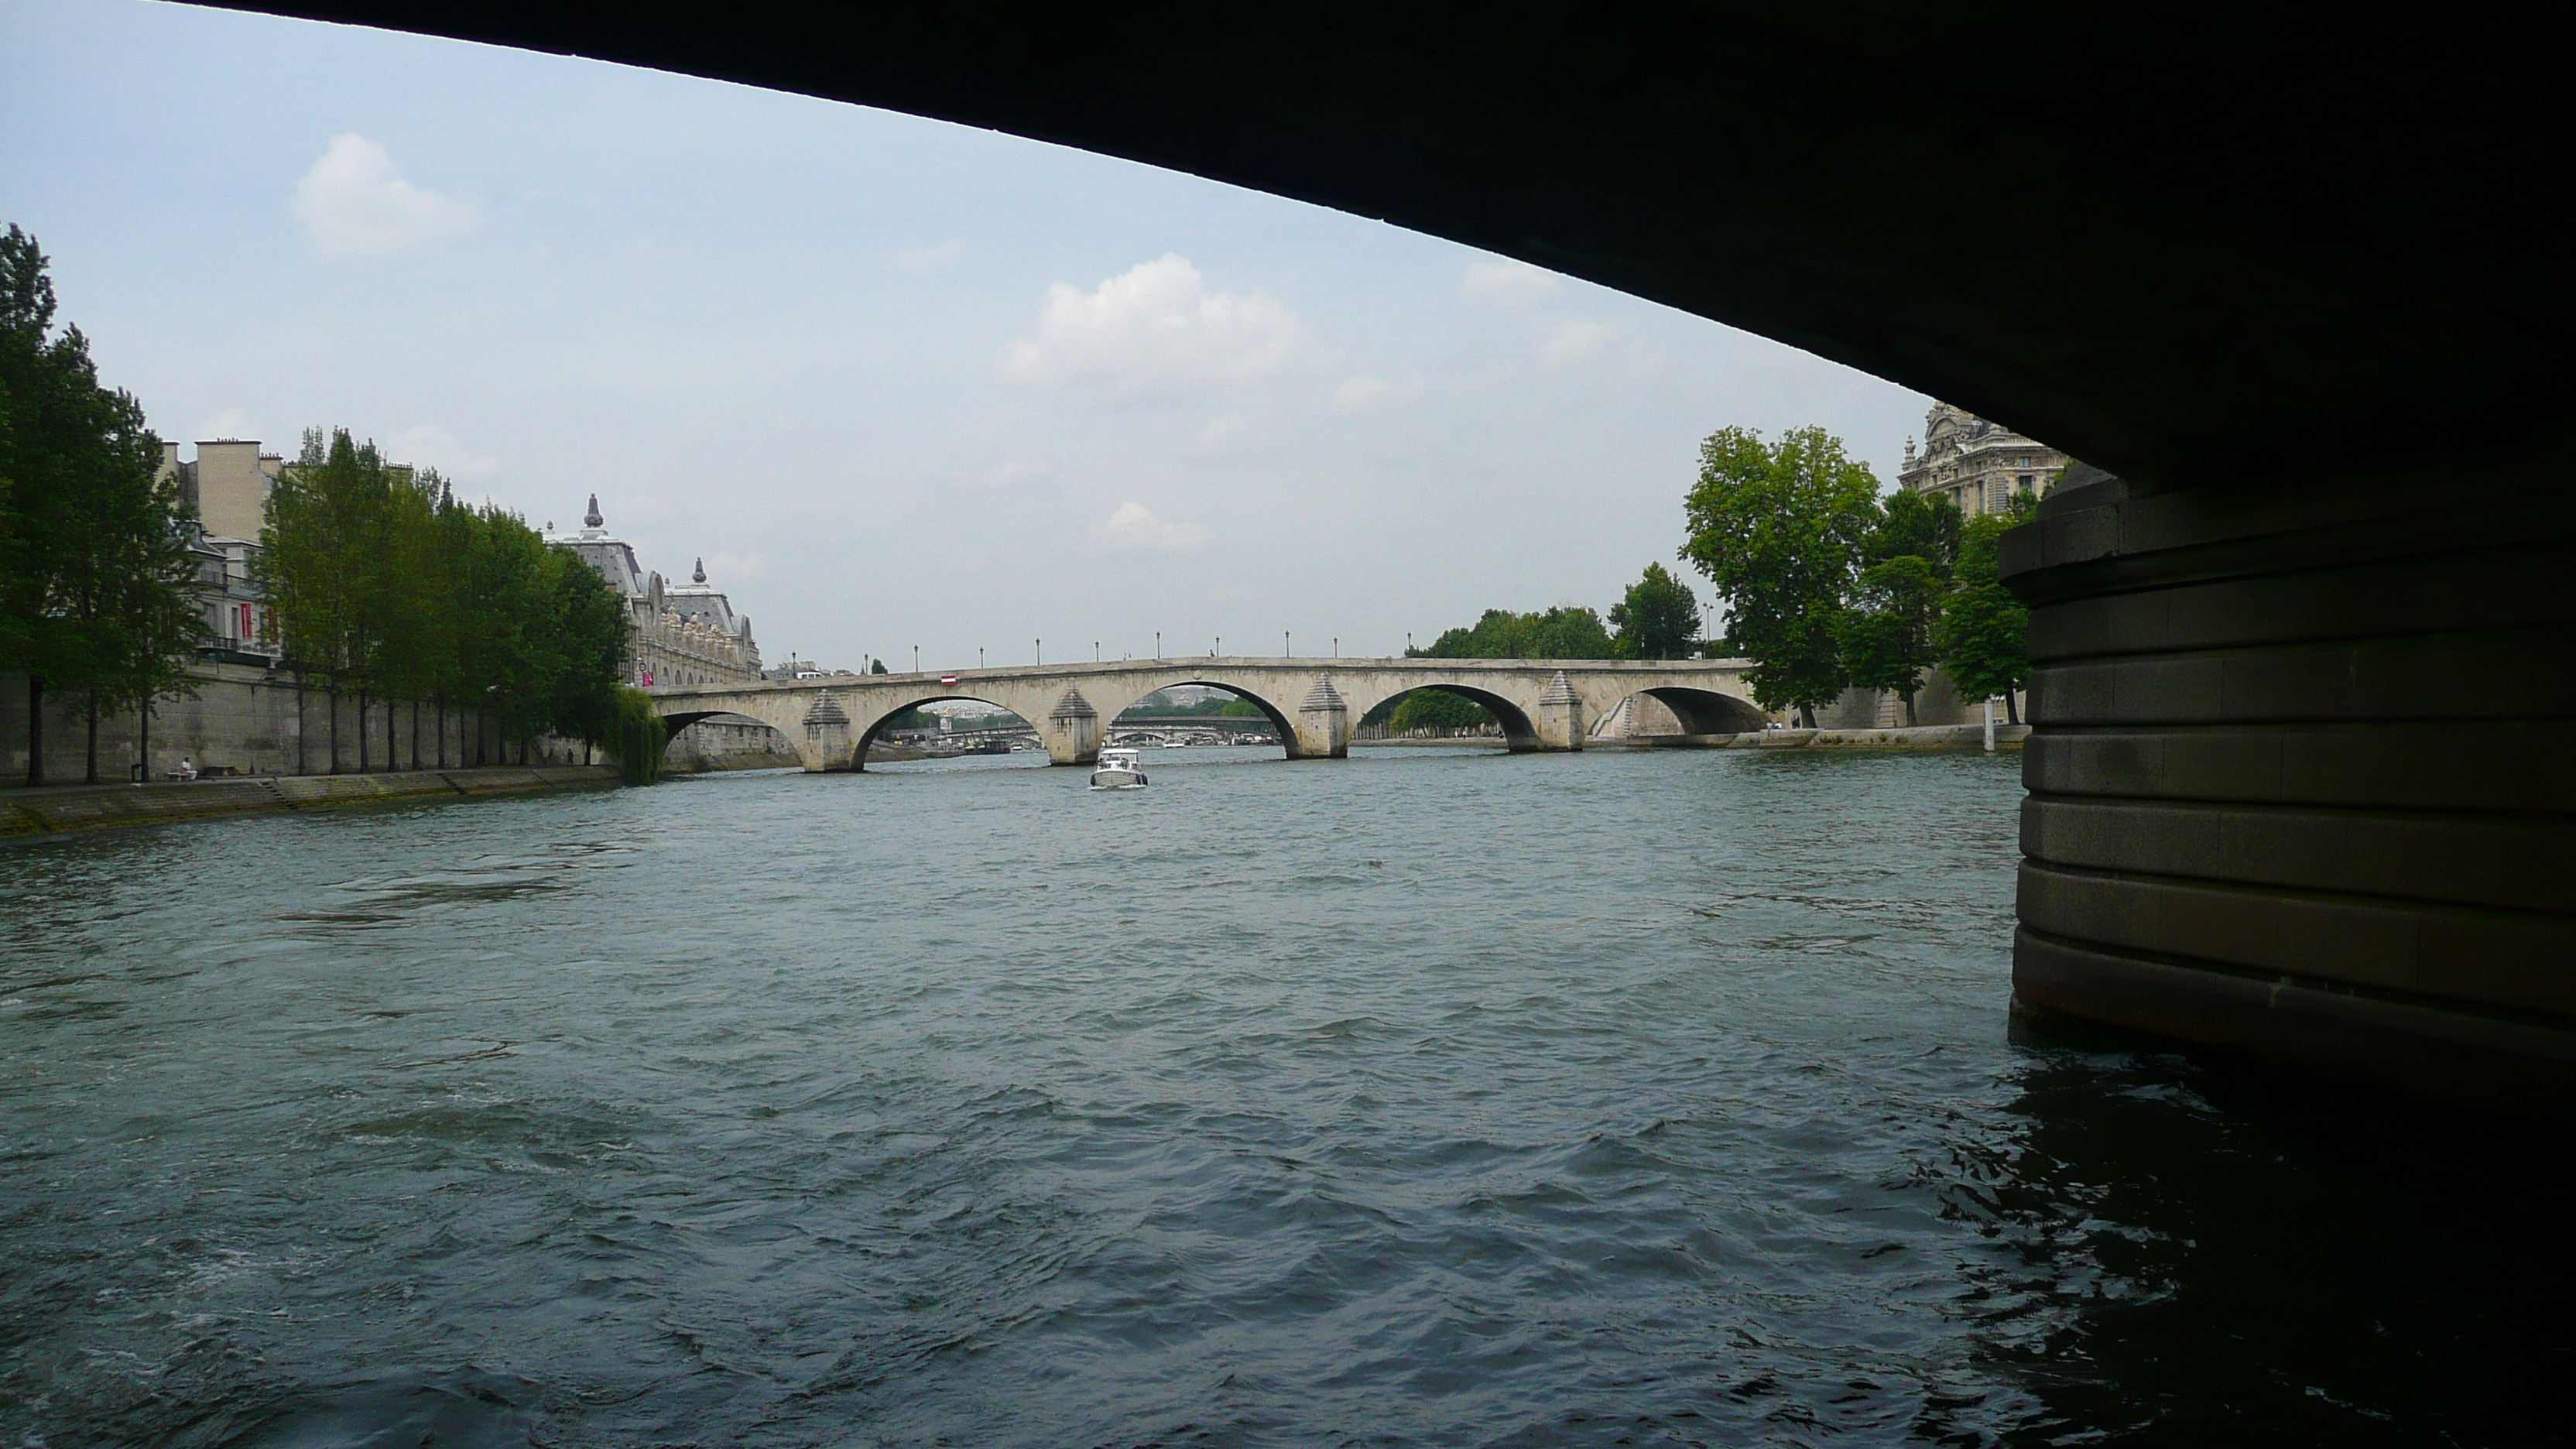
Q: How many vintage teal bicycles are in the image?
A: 0